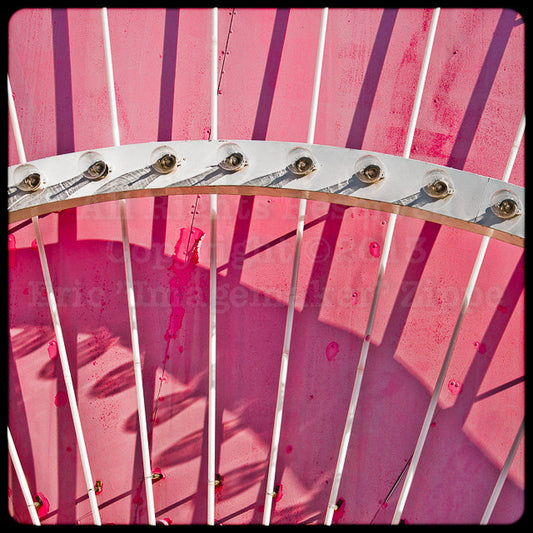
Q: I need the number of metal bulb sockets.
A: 8